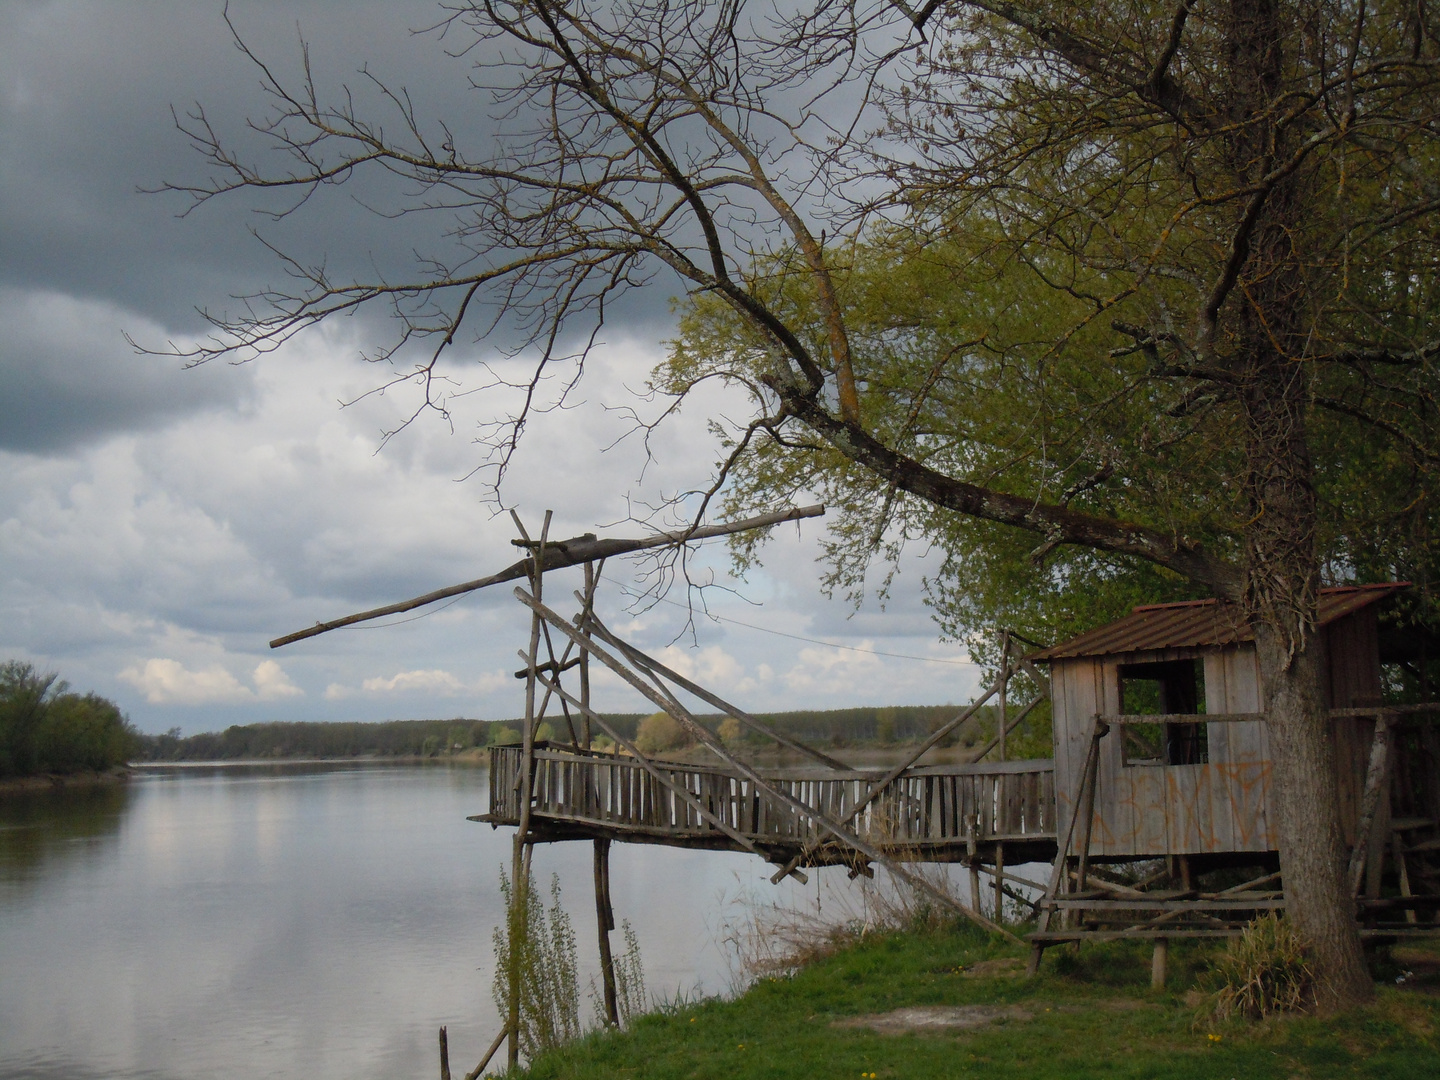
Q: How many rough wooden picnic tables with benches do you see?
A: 1